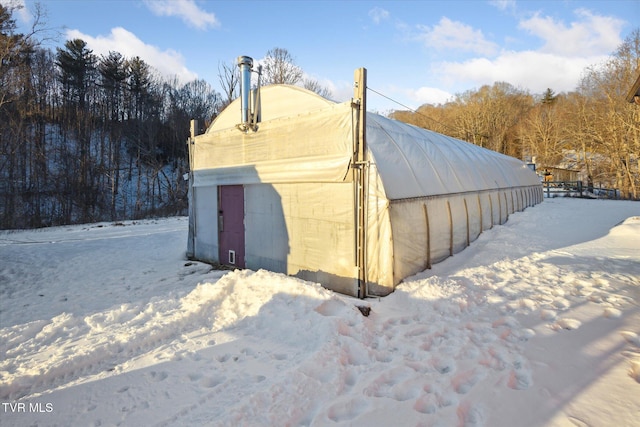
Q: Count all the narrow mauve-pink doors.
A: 1